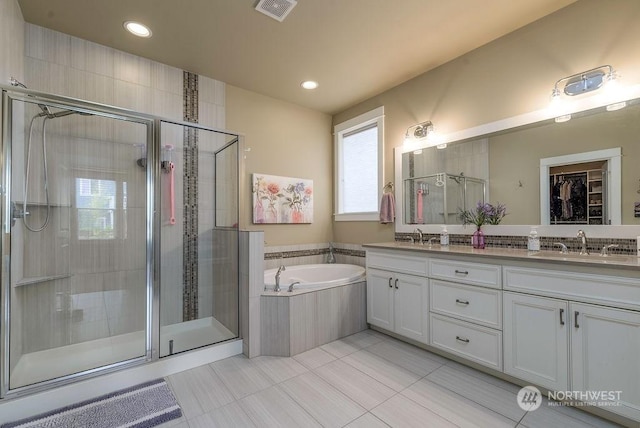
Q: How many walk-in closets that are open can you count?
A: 1